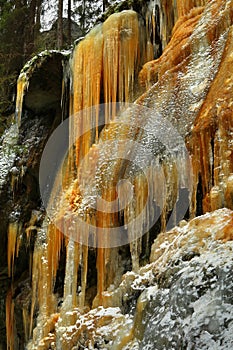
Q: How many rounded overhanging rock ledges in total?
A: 1